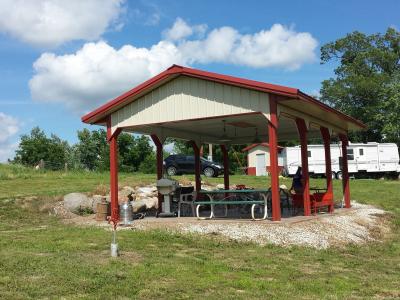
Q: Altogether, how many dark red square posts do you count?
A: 8